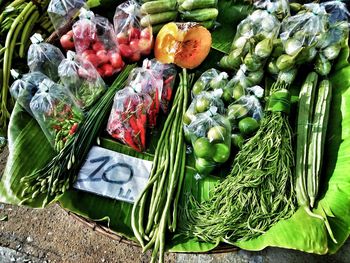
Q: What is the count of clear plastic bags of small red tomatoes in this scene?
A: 2